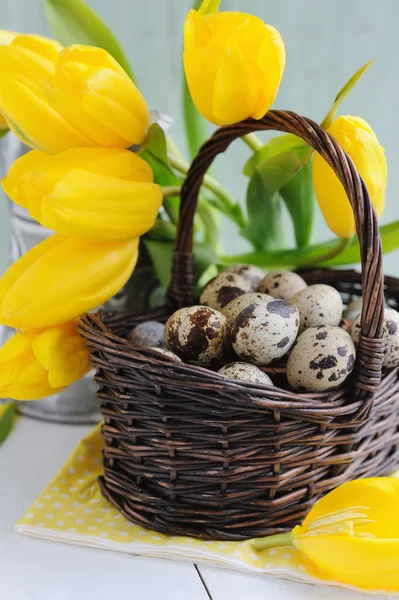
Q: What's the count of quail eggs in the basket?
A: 13